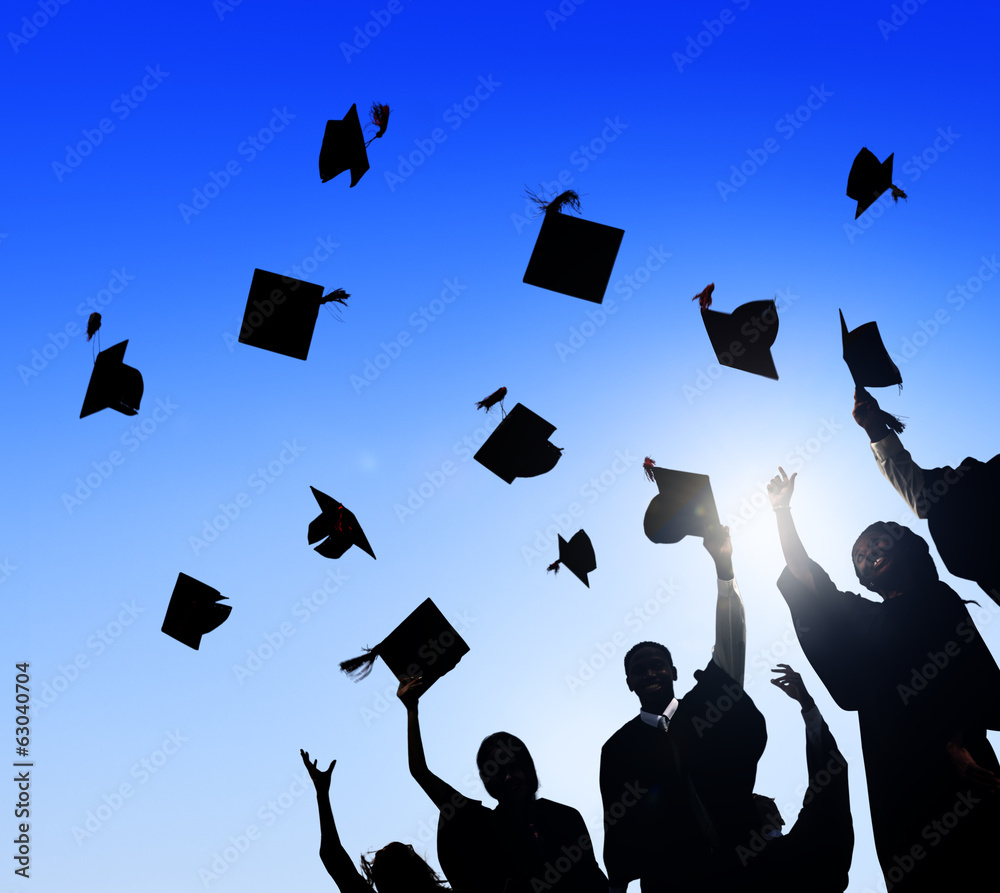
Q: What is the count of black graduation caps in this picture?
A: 13